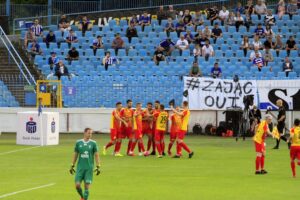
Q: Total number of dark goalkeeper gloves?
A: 2